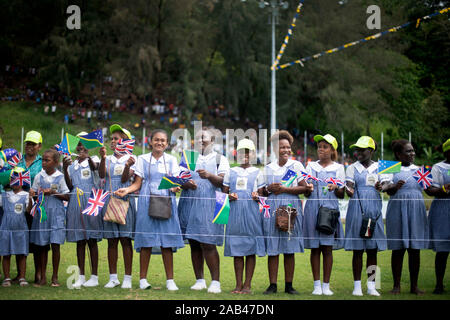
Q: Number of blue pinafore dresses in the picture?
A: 12